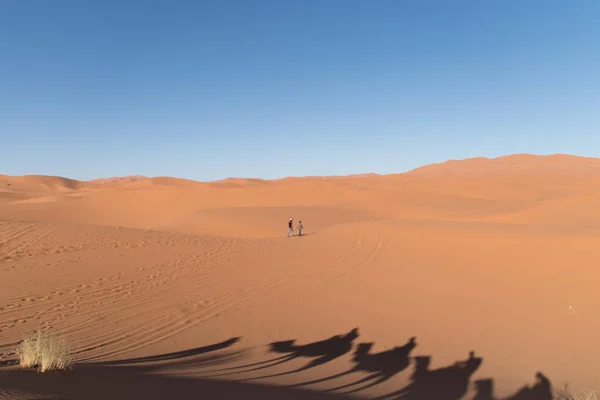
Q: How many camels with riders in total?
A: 4